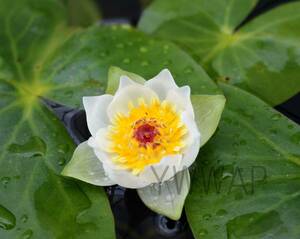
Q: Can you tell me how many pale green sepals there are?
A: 4